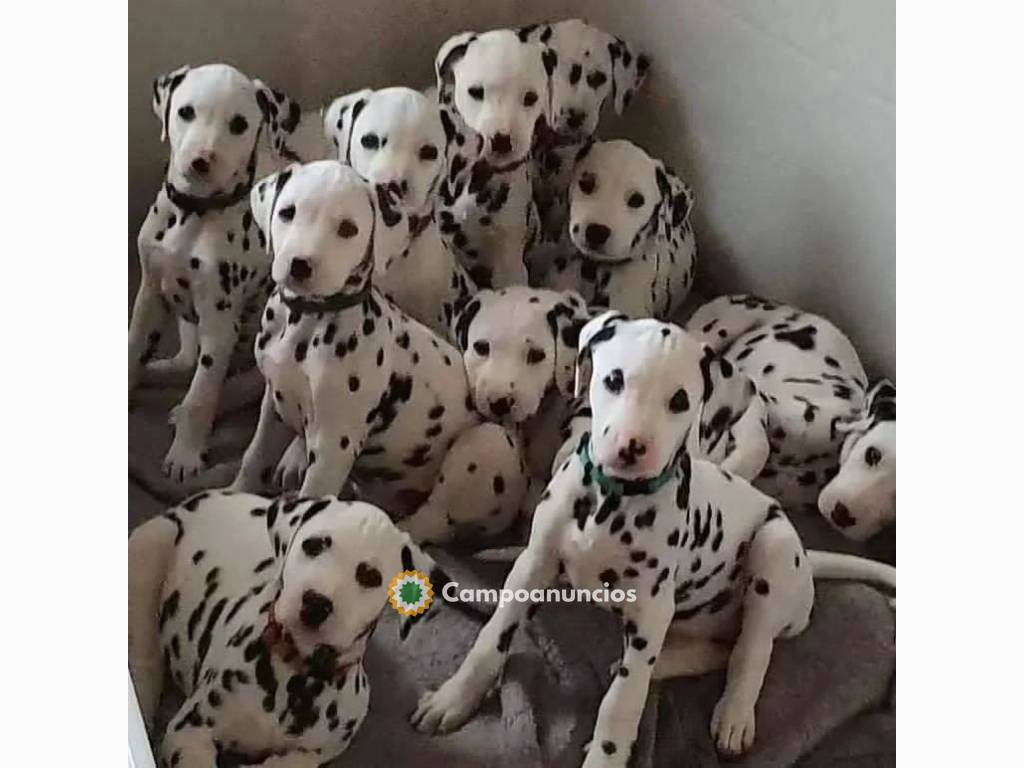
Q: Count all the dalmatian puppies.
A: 10